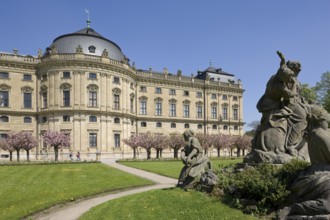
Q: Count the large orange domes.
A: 0